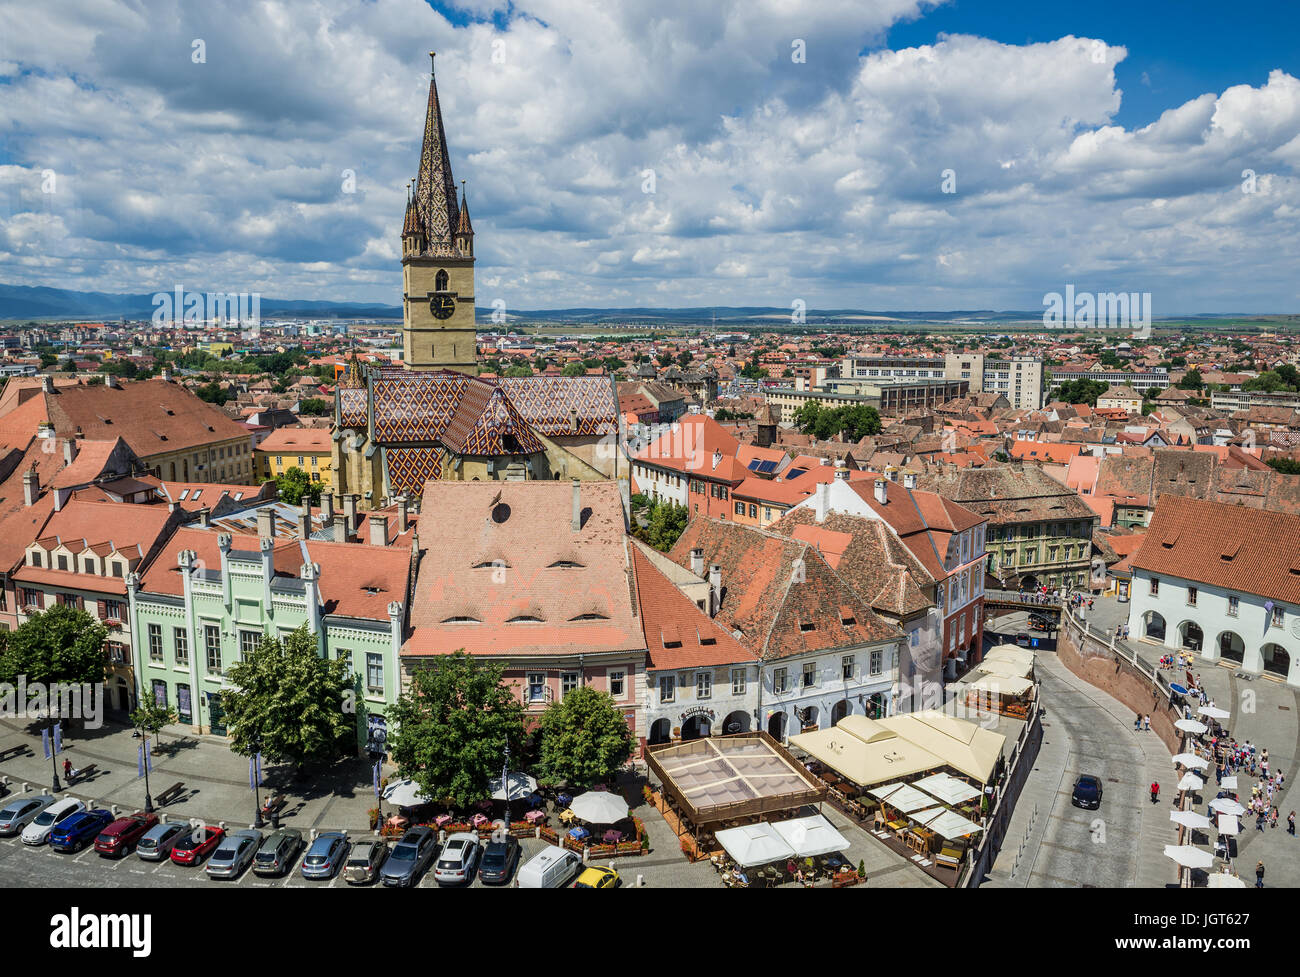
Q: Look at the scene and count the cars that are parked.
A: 15